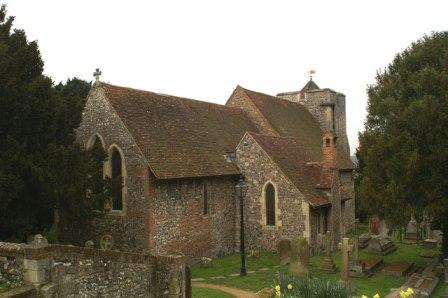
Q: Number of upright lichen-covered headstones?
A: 2